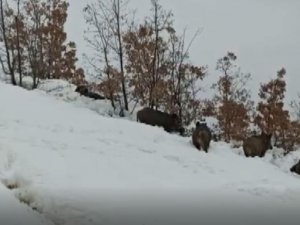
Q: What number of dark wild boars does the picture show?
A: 5